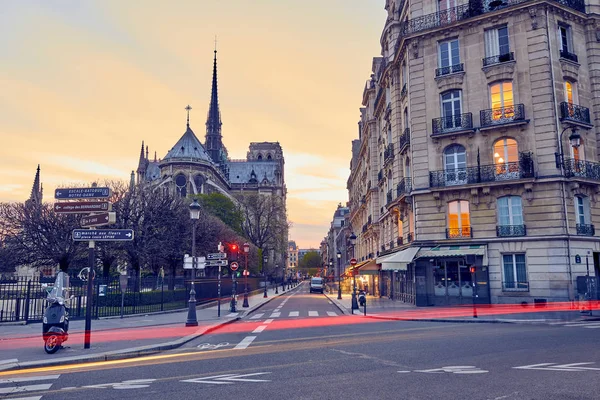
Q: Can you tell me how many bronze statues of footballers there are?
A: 0